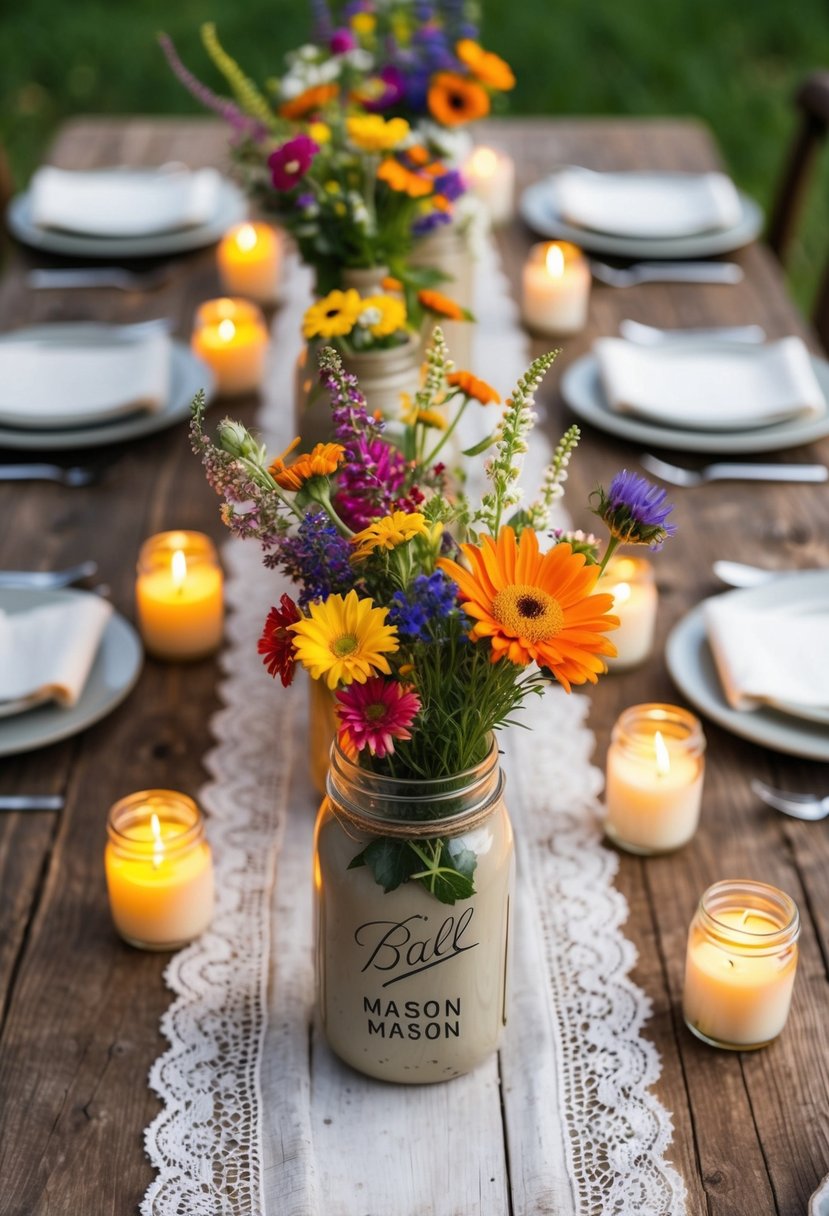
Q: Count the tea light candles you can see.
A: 9